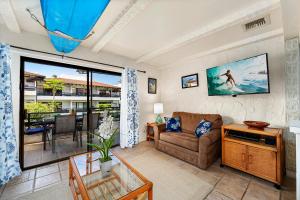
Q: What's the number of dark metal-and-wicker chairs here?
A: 2